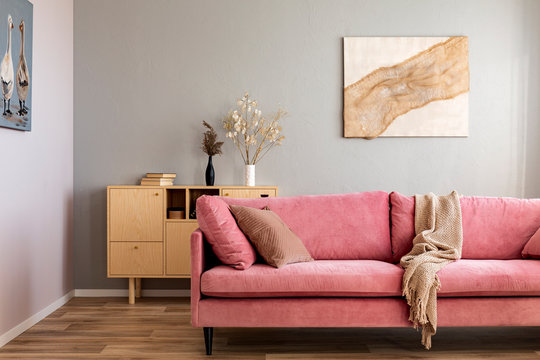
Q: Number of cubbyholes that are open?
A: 2